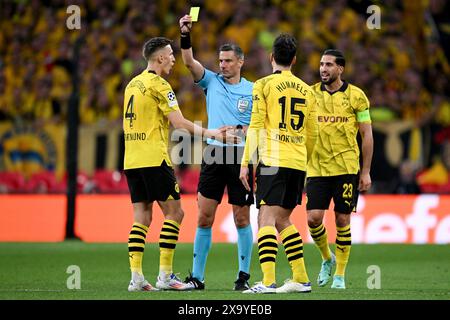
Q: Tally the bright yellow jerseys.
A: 3